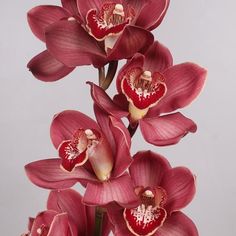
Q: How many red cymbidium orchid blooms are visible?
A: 5